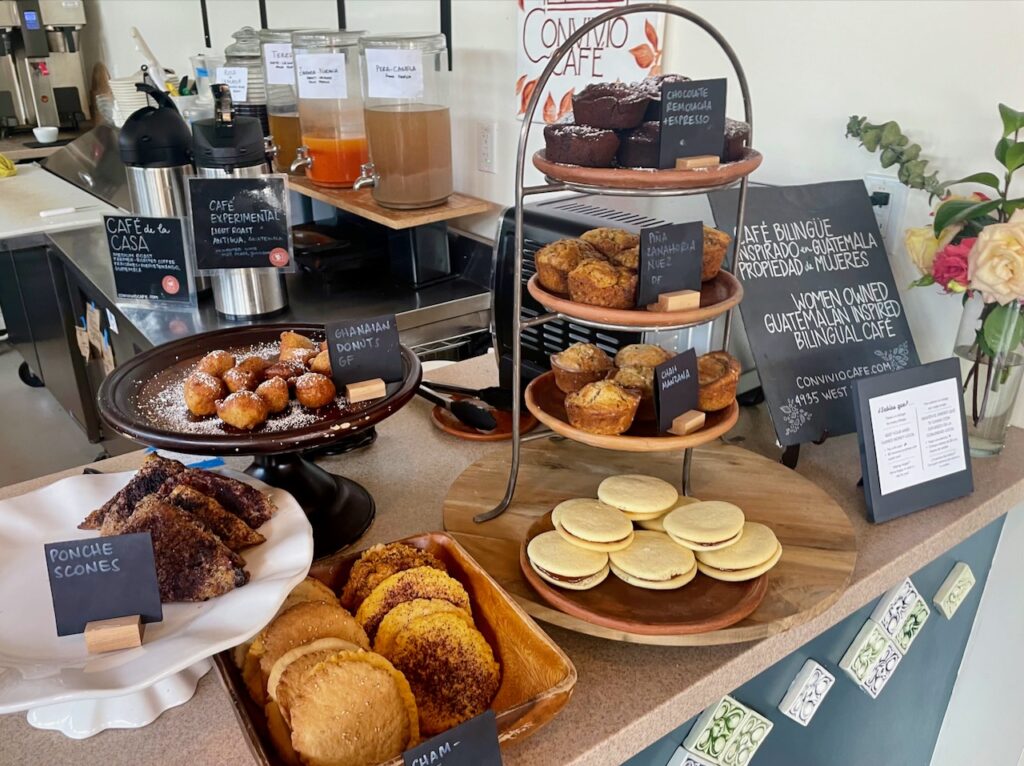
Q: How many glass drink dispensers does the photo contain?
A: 4